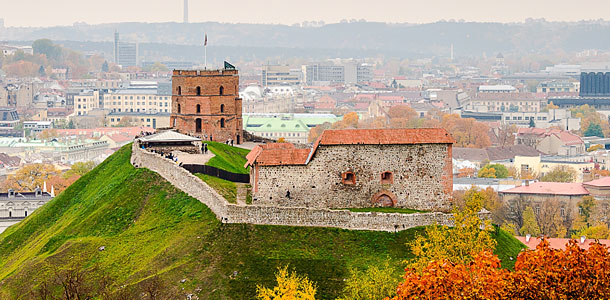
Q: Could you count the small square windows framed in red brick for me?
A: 2